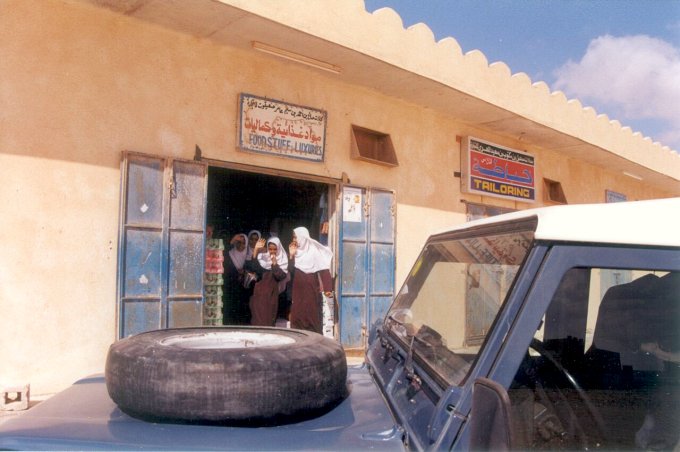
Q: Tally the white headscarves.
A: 4